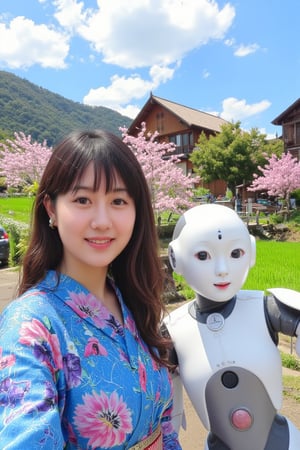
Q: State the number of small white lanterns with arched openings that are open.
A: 0